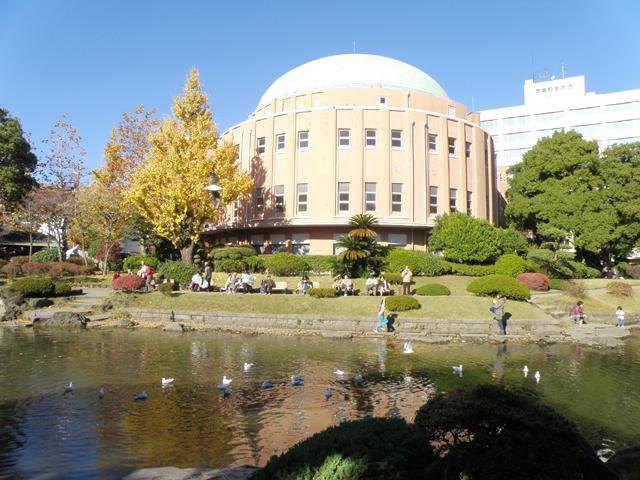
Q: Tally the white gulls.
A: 8